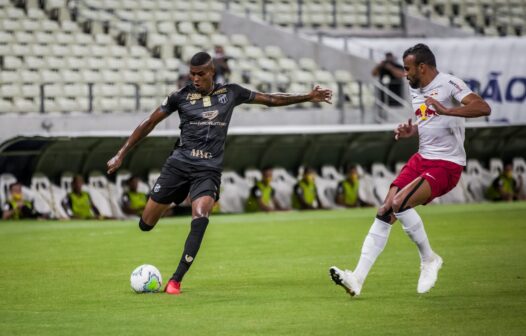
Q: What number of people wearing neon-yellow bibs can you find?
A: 7